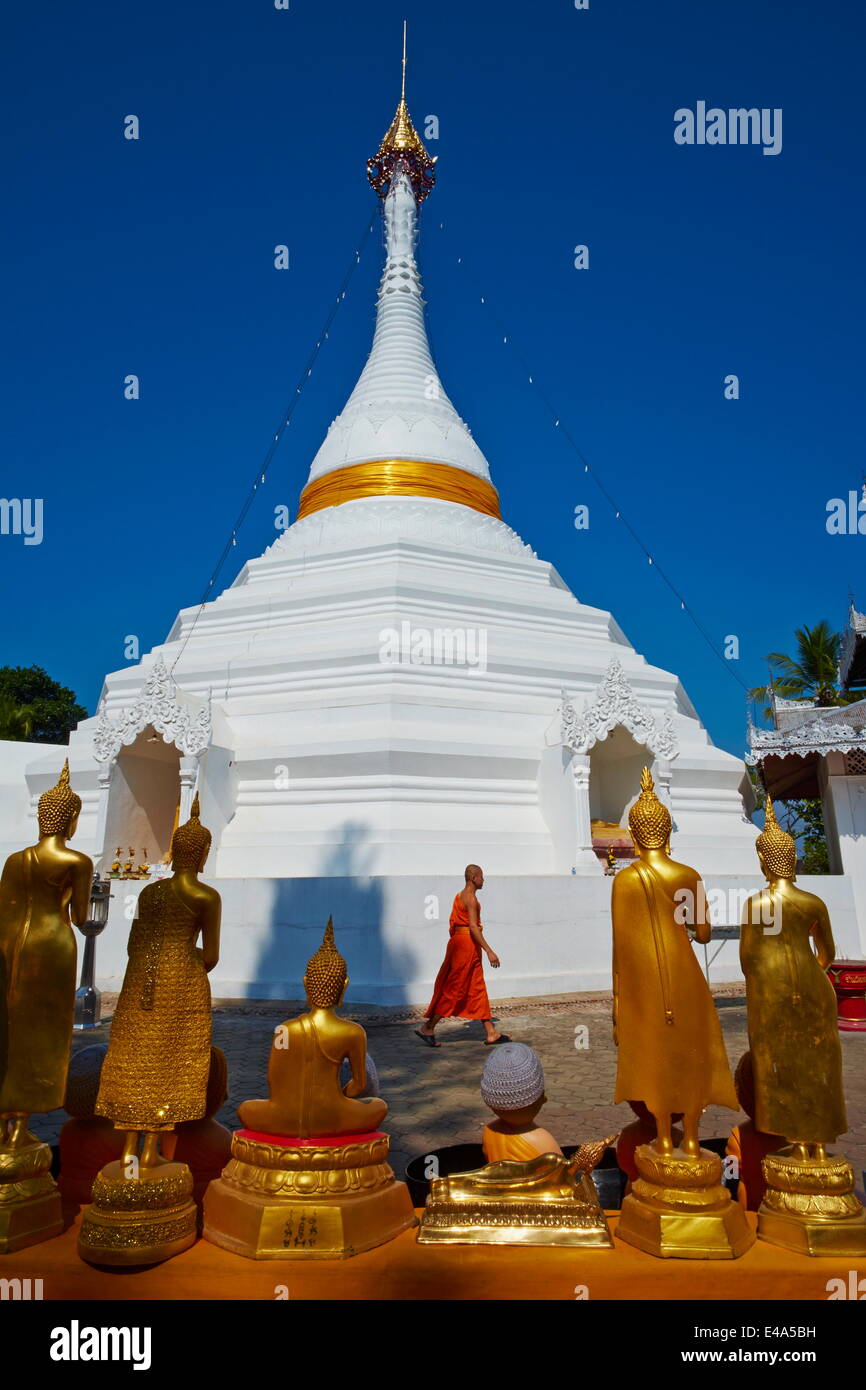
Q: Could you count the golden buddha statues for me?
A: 6